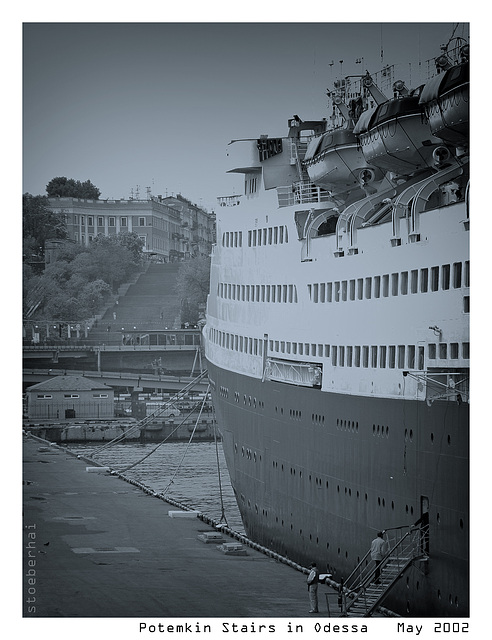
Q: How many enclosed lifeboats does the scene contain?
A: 3